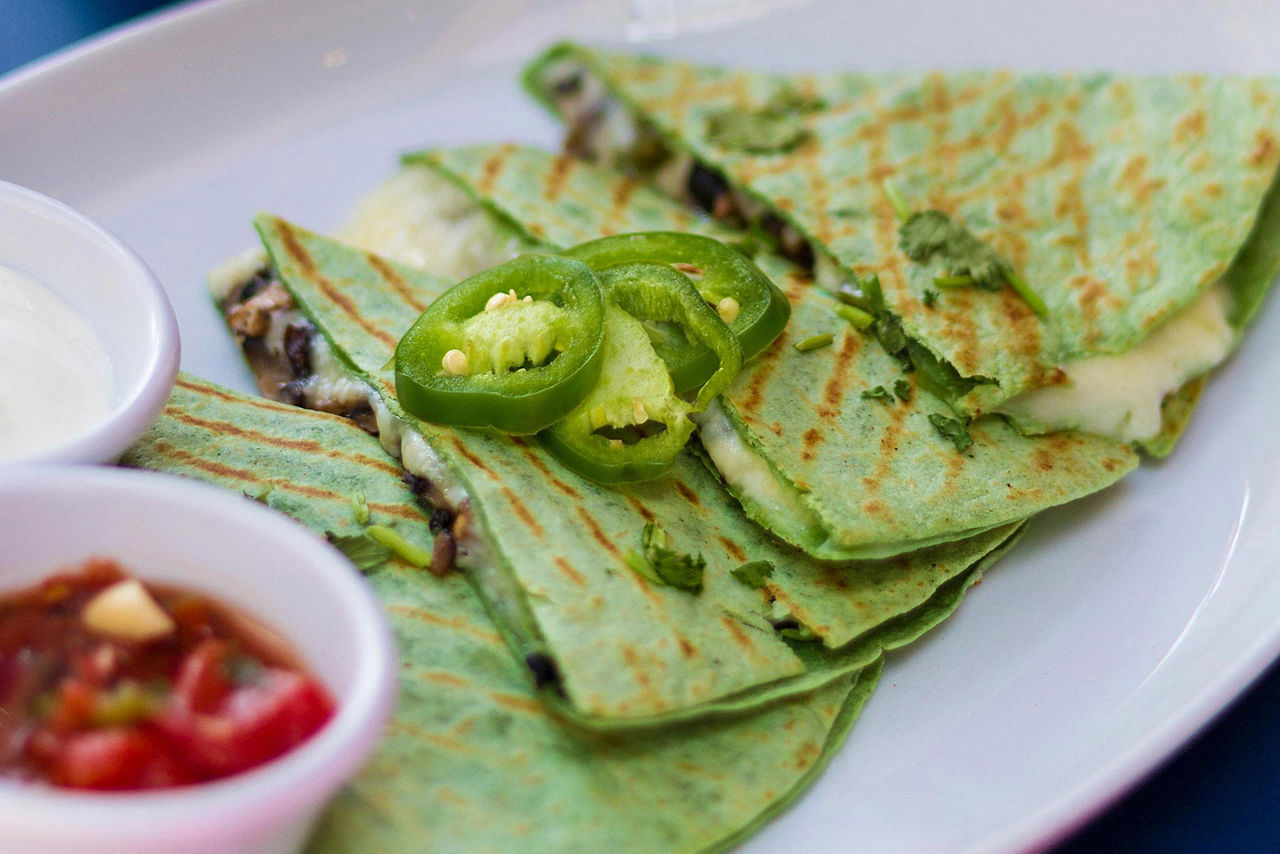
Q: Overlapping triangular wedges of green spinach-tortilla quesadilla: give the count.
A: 4